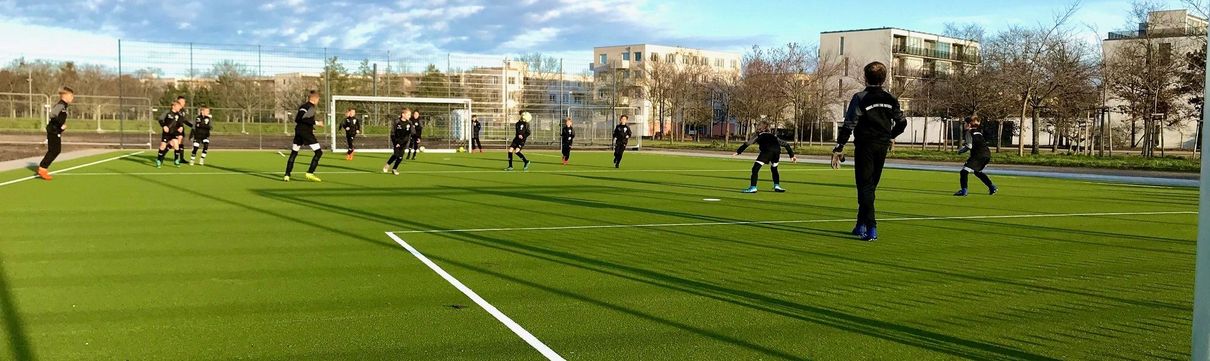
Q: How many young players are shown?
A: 14